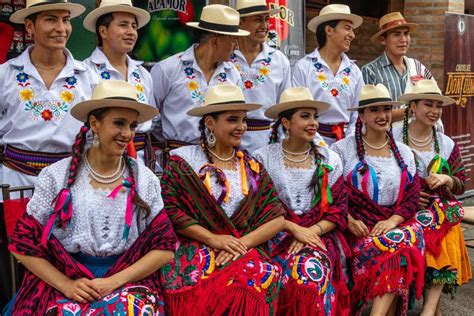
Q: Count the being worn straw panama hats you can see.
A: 11